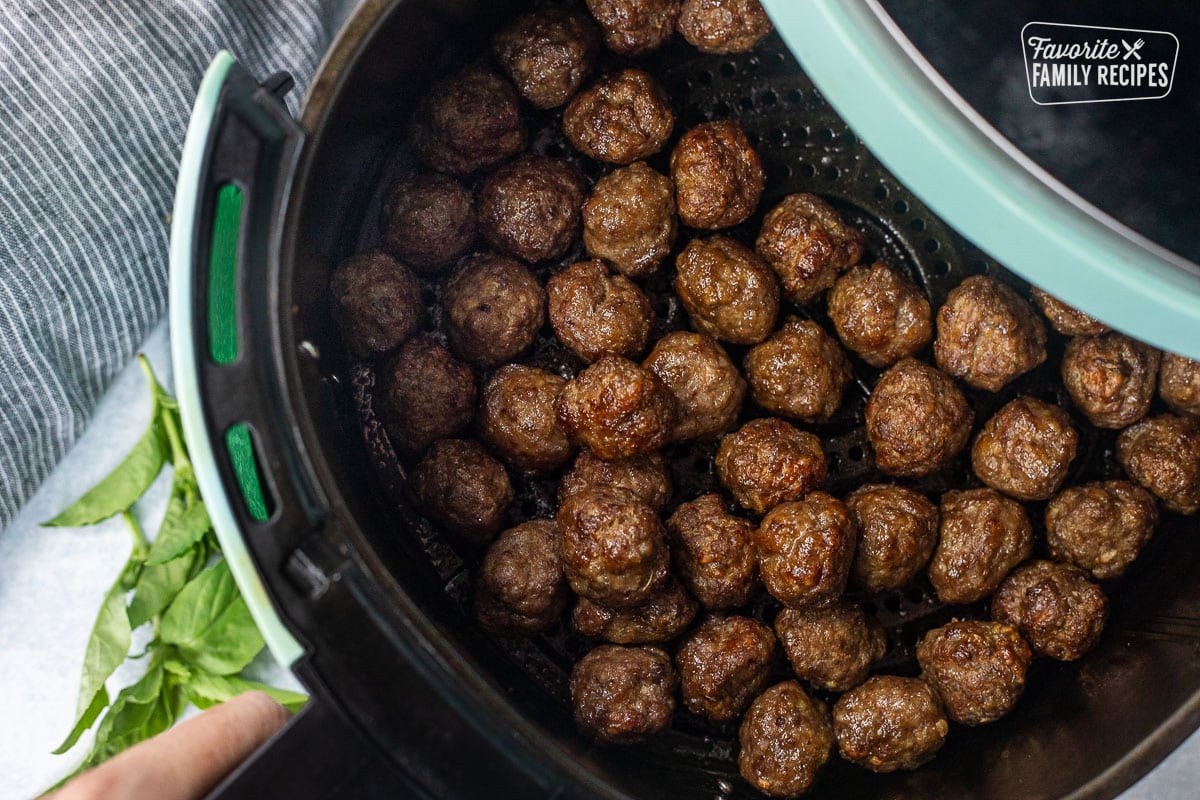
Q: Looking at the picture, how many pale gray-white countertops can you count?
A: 1